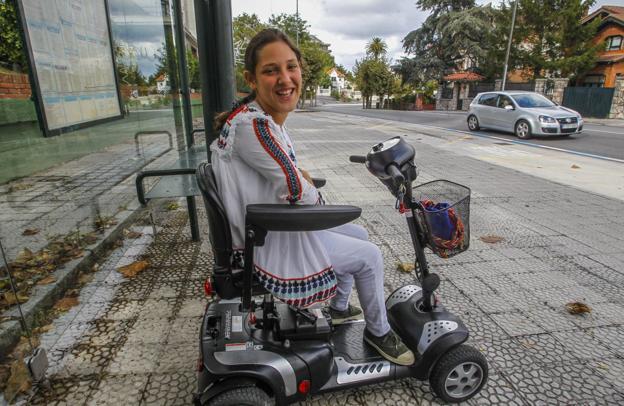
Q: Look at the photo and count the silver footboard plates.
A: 1